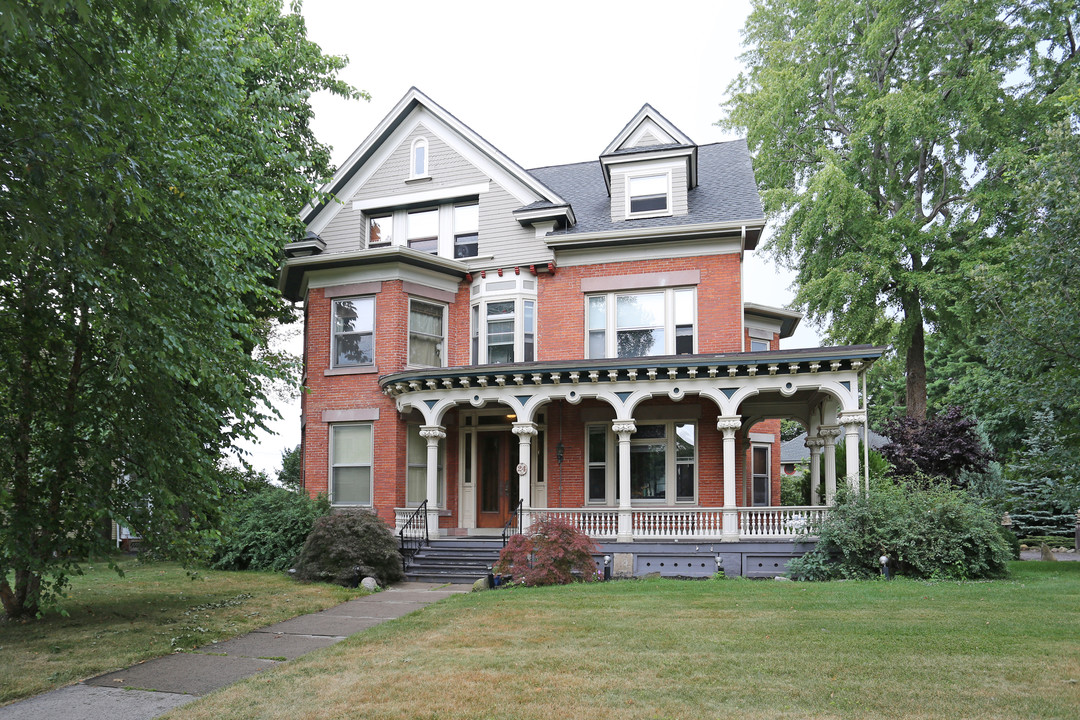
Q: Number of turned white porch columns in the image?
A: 7